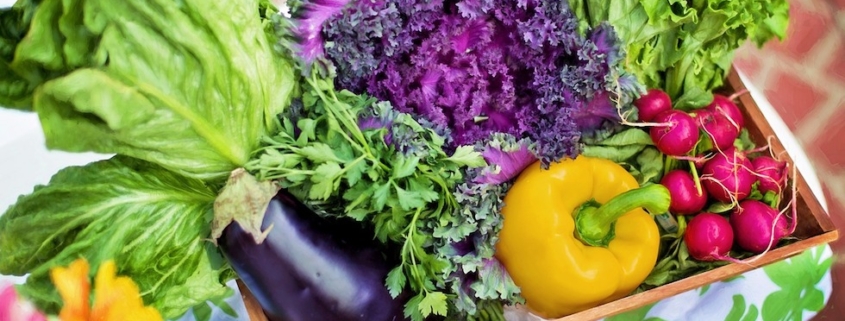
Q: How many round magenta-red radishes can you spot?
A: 9